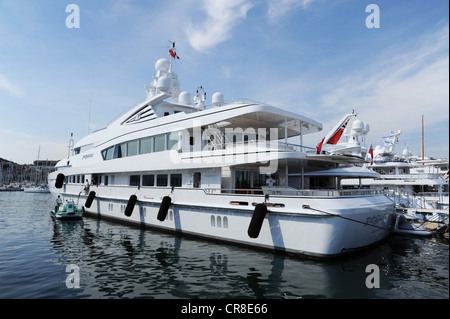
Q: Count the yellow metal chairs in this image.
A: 0